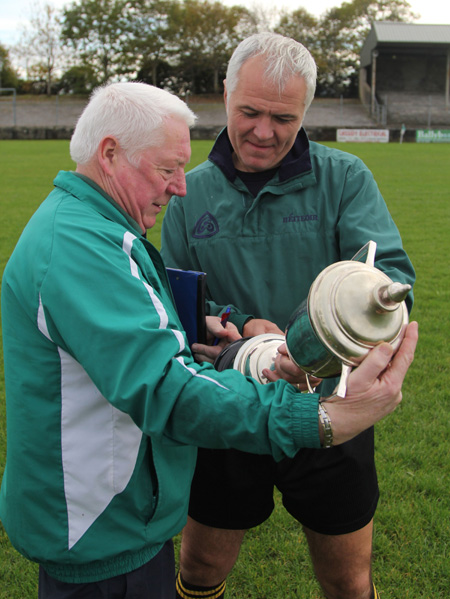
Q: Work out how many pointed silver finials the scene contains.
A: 1